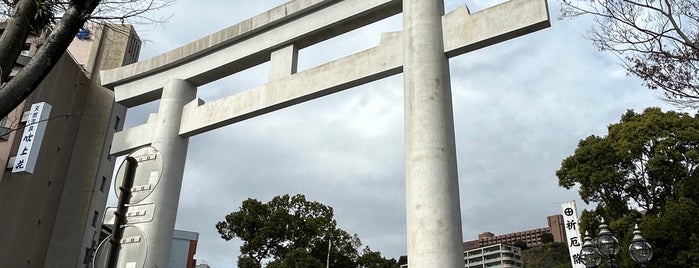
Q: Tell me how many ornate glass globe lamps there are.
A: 3